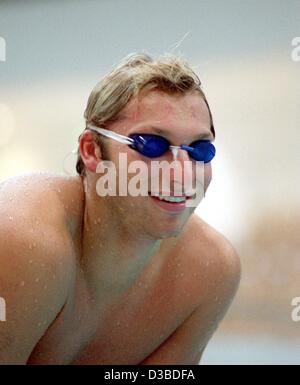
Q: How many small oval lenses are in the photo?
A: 2